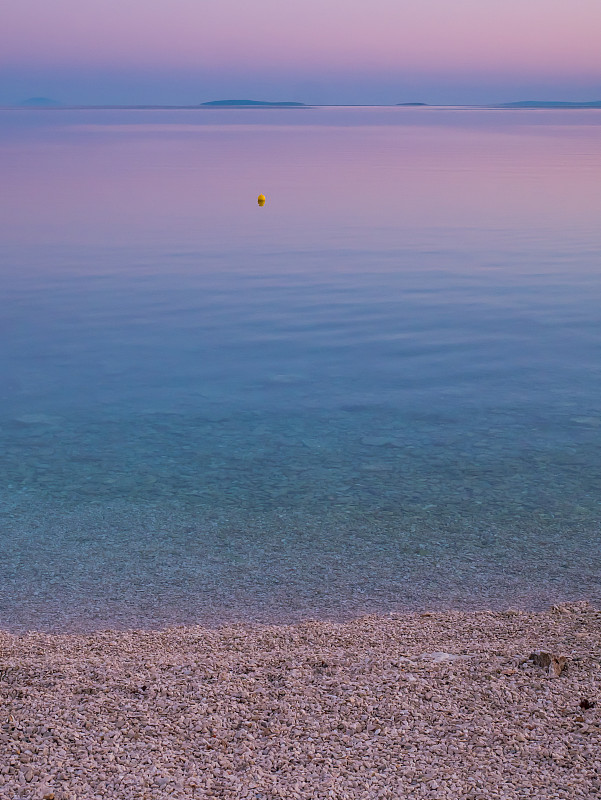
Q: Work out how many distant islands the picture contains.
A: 4